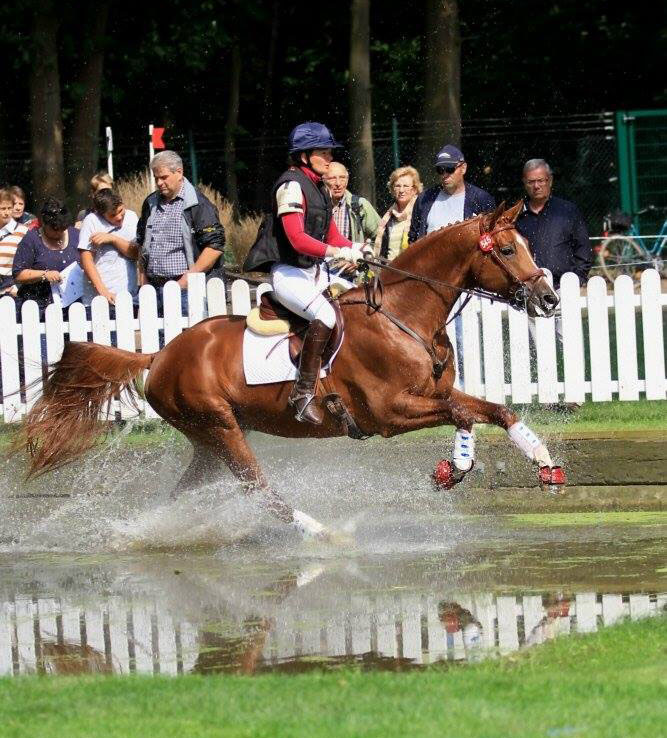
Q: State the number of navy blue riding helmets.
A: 1